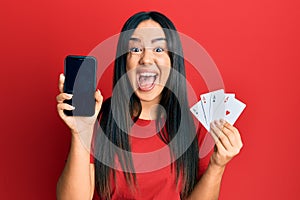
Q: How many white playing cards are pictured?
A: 4